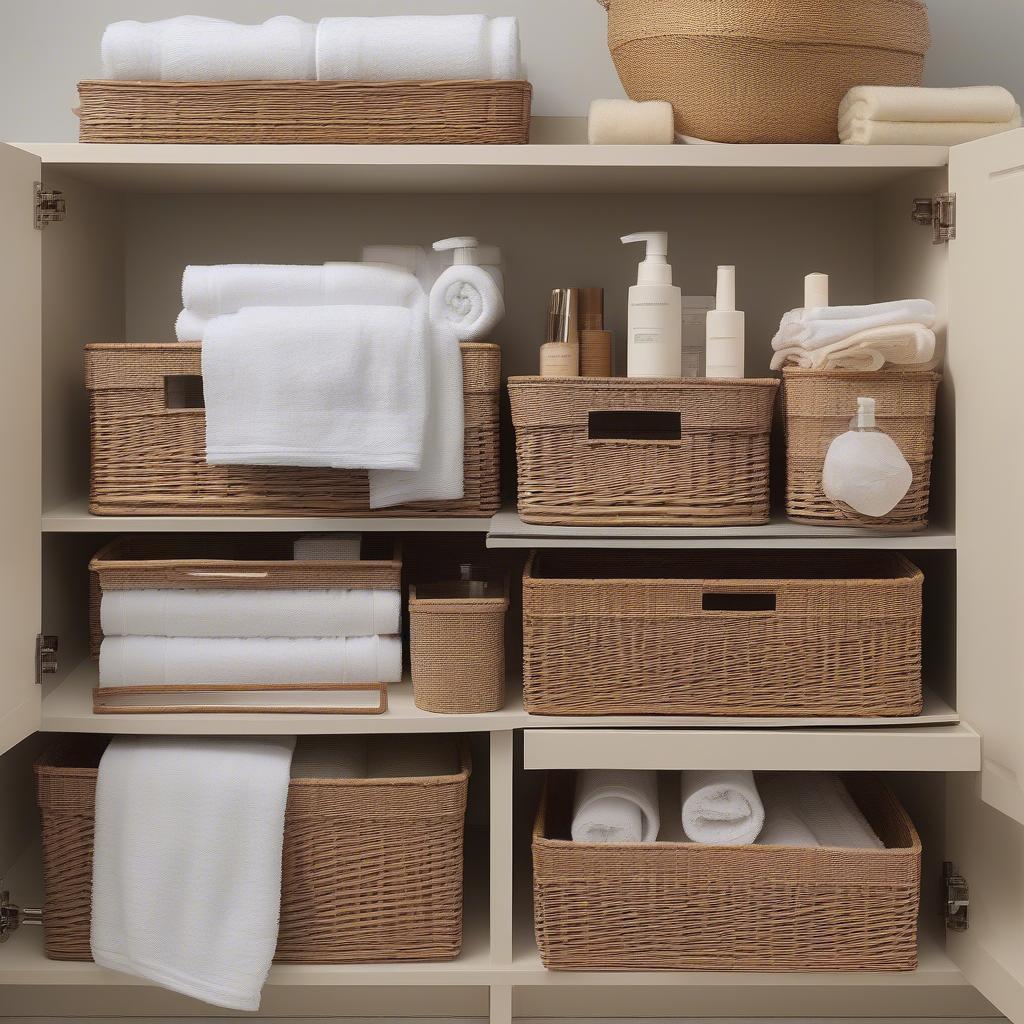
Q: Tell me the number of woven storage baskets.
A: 10